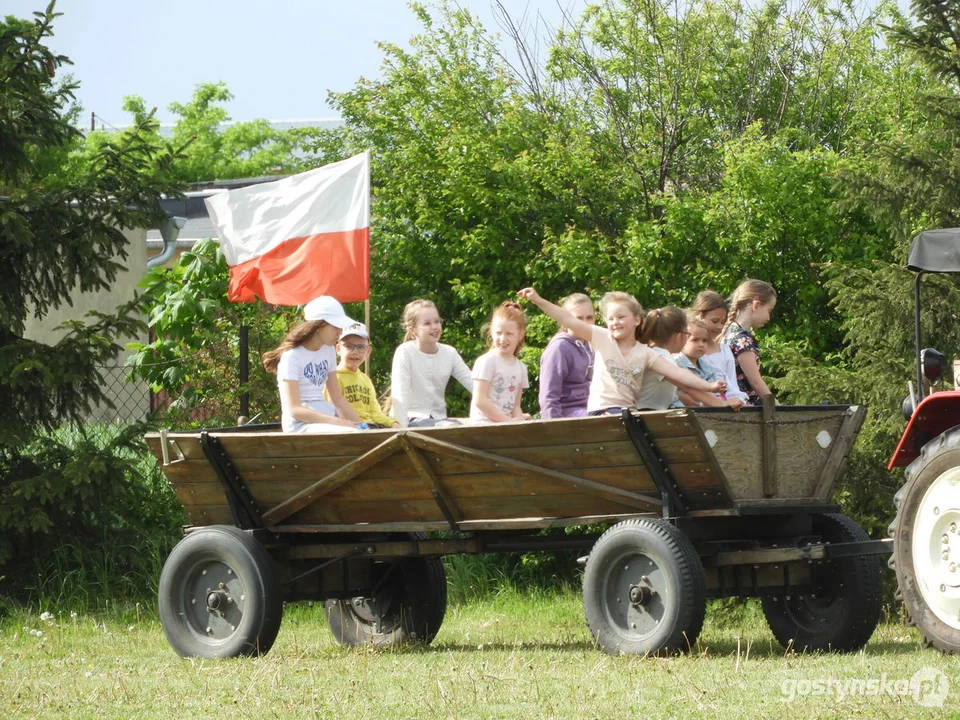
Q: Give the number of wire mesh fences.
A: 1